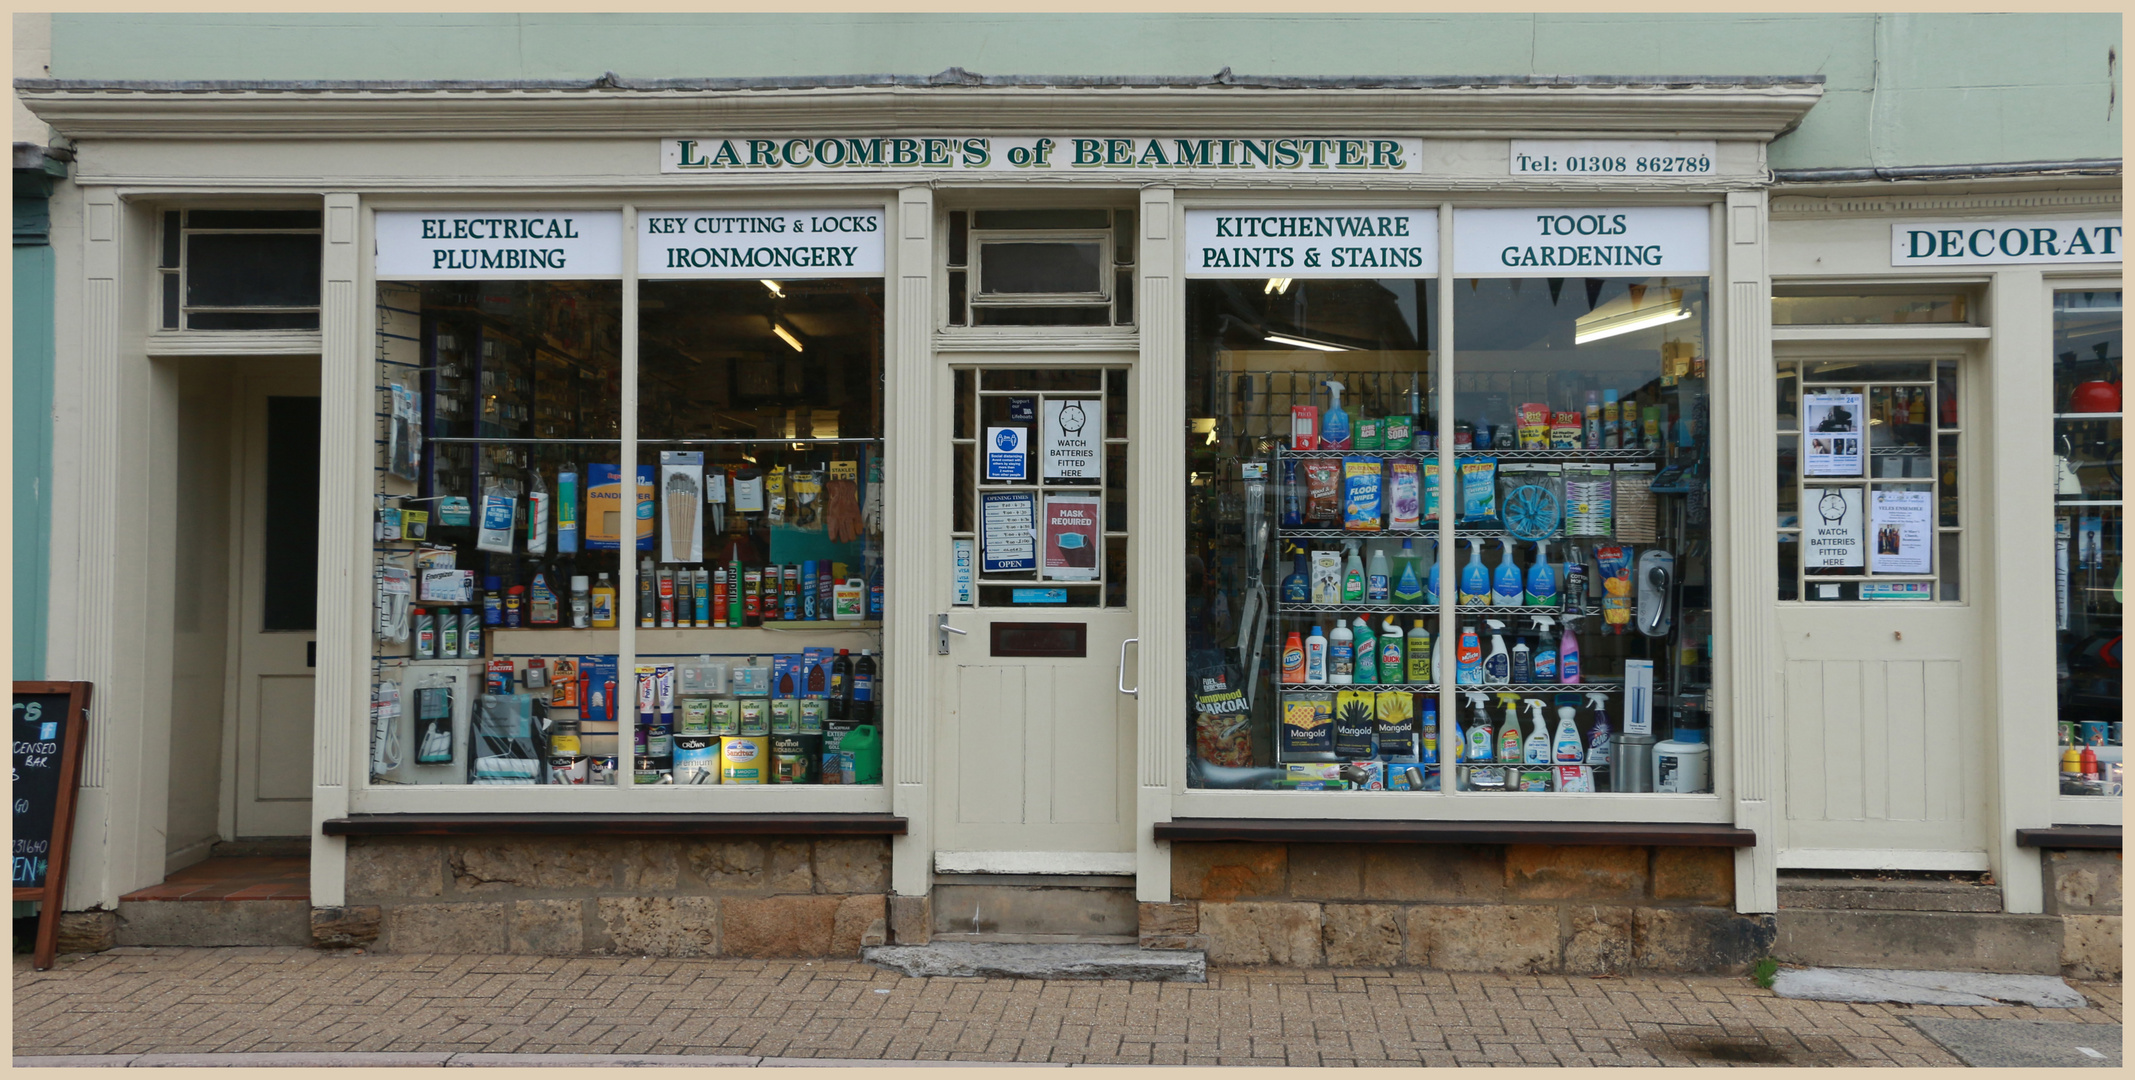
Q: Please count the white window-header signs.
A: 4